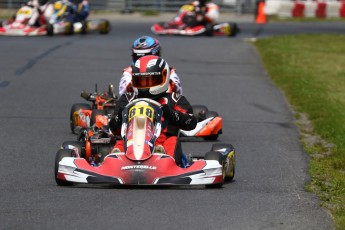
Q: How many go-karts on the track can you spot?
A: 5